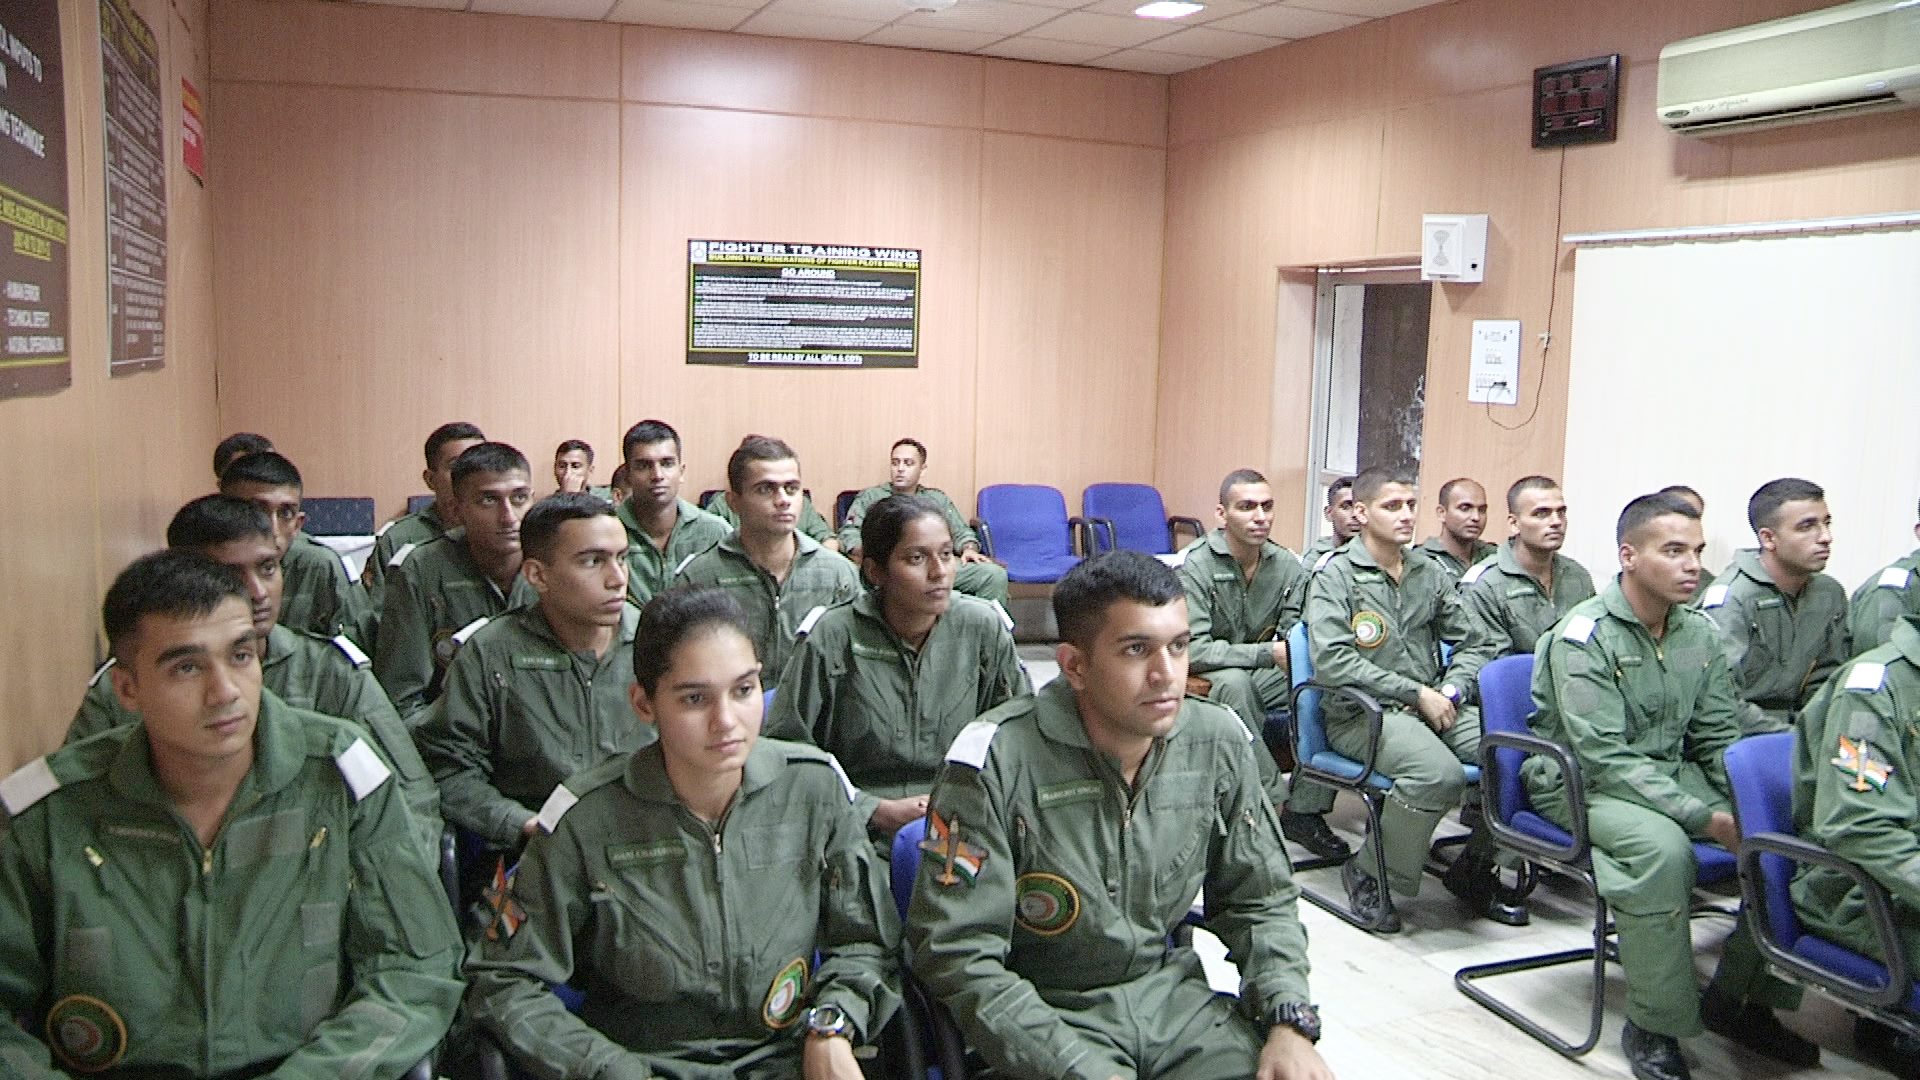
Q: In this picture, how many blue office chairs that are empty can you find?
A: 2